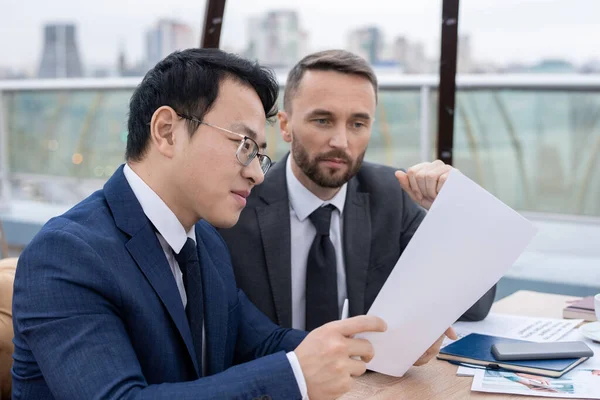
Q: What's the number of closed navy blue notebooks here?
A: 1